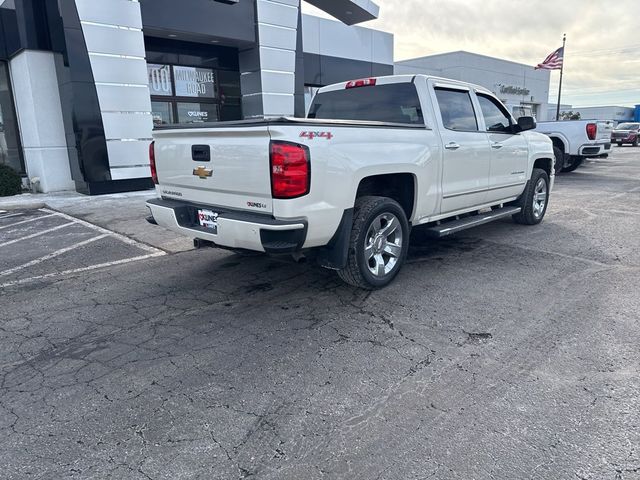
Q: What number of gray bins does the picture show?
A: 0